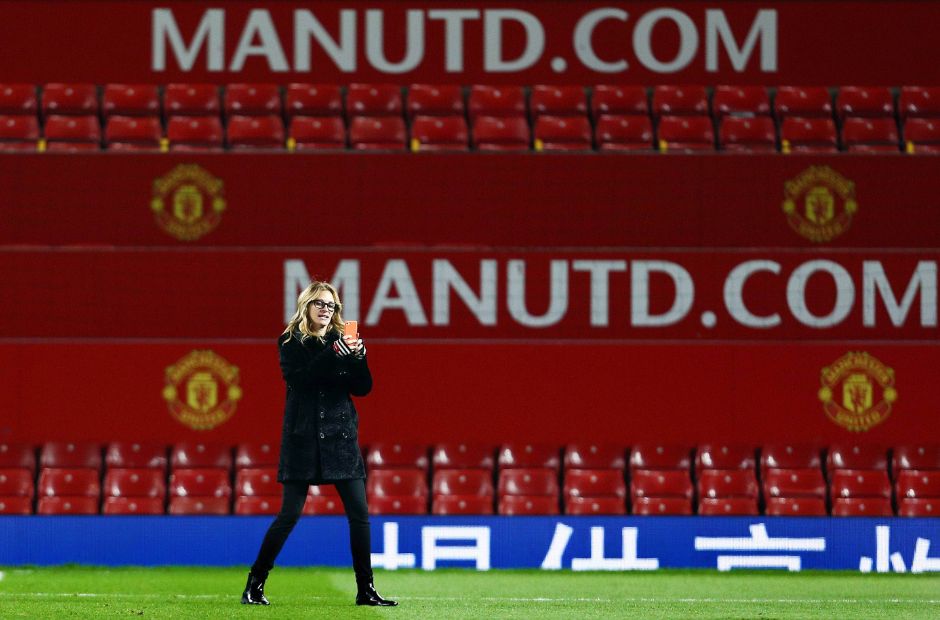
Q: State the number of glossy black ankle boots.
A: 2